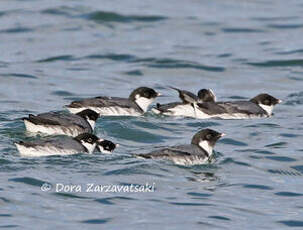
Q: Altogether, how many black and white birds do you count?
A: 7